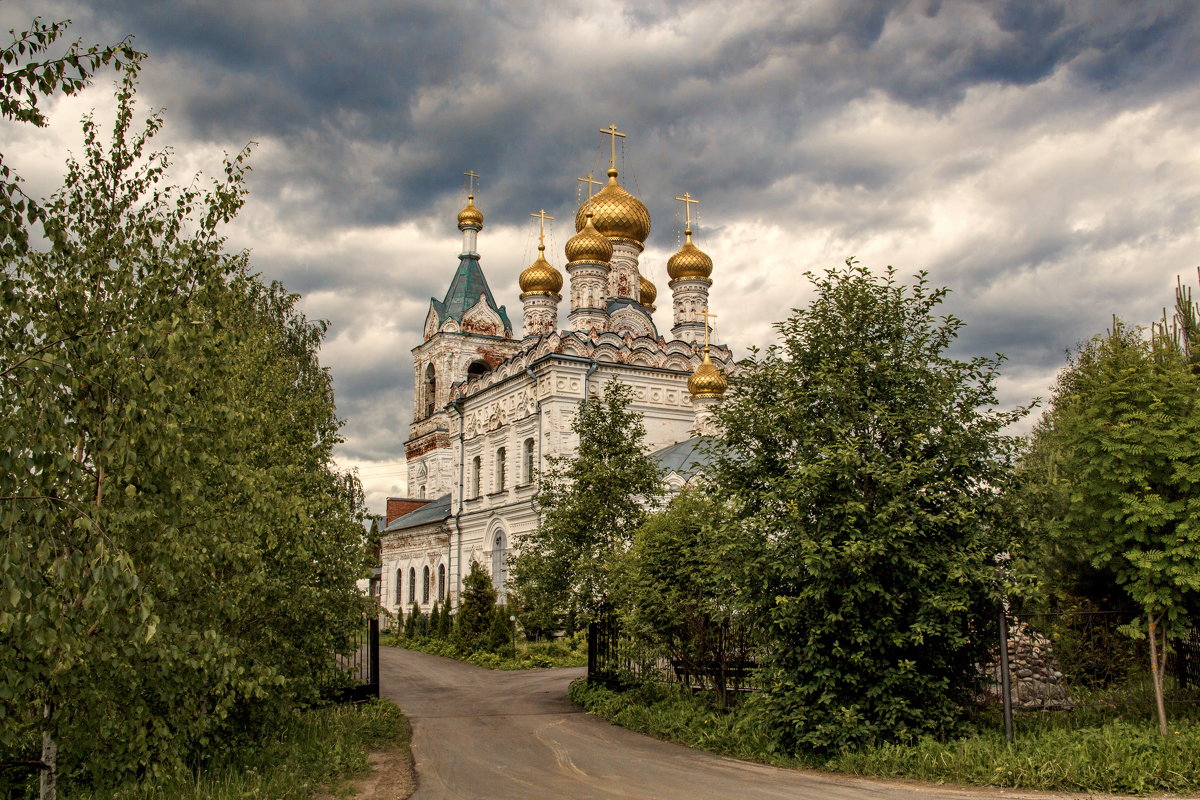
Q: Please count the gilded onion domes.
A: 7